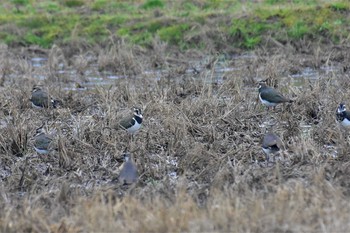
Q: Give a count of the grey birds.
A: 2